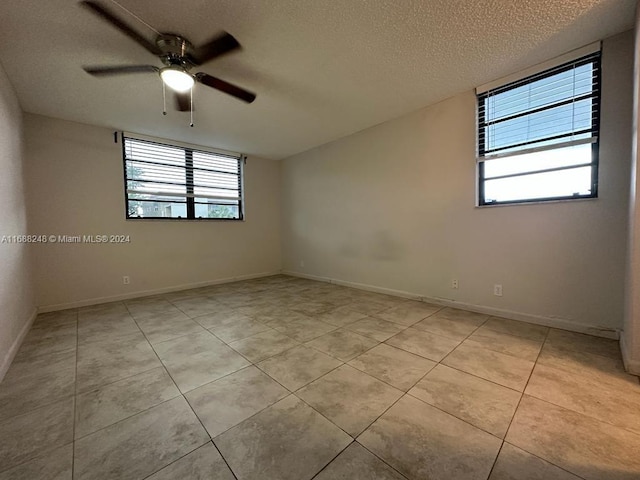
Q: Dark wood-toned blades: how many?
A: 5